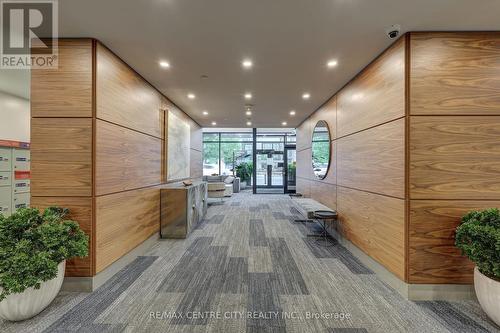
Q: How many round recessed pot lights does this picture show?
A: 12